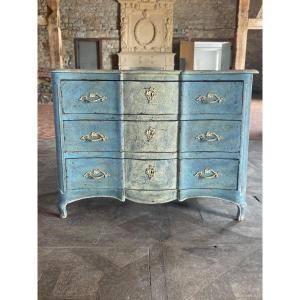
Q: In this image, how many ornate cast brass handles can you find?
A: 6